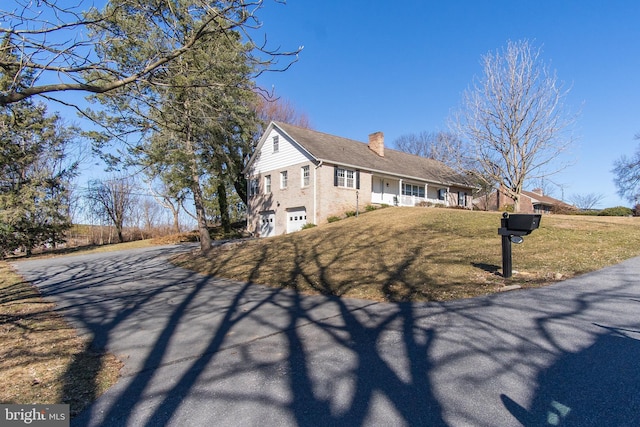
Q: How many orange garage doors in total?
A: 0